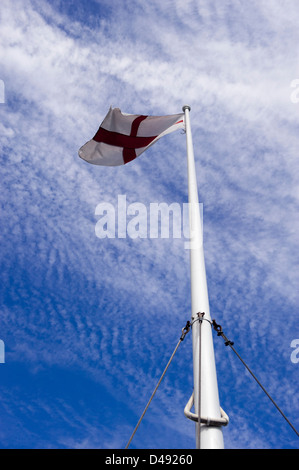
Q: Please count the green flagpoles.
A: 0